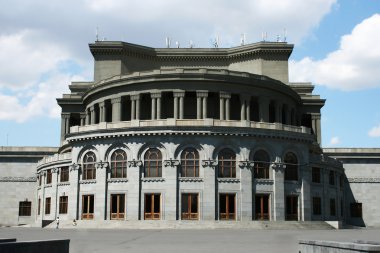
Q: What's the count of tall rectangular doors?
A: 7